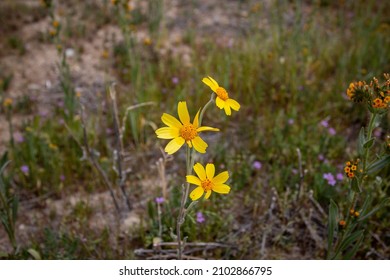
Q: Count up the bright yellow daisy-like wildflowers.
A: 3